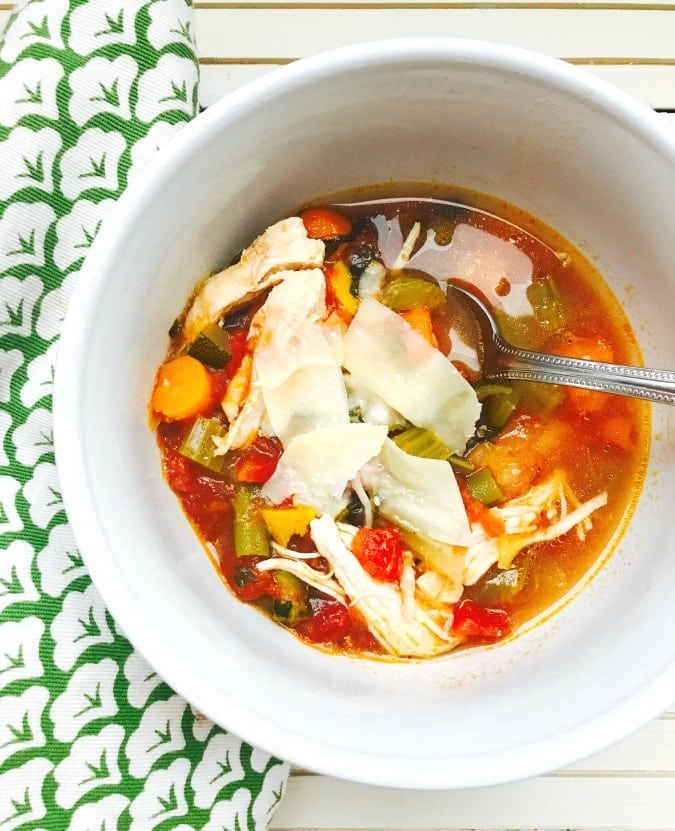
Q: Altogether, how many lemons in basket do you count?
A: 0